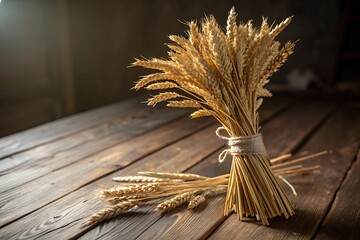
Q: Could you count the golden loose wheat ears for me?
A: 7